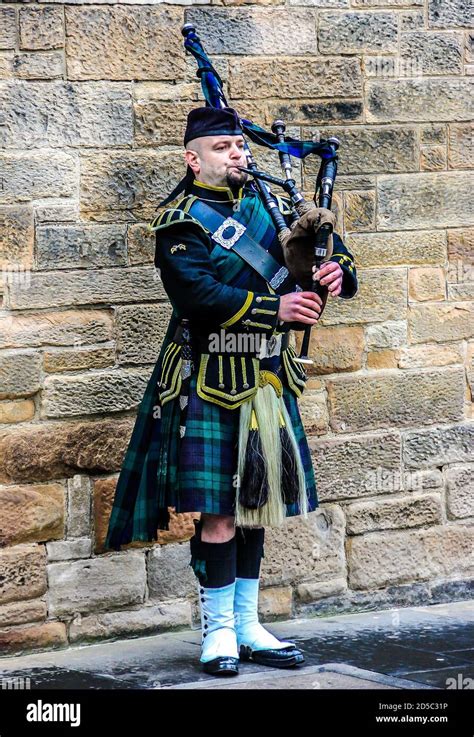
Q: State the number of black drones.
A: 3